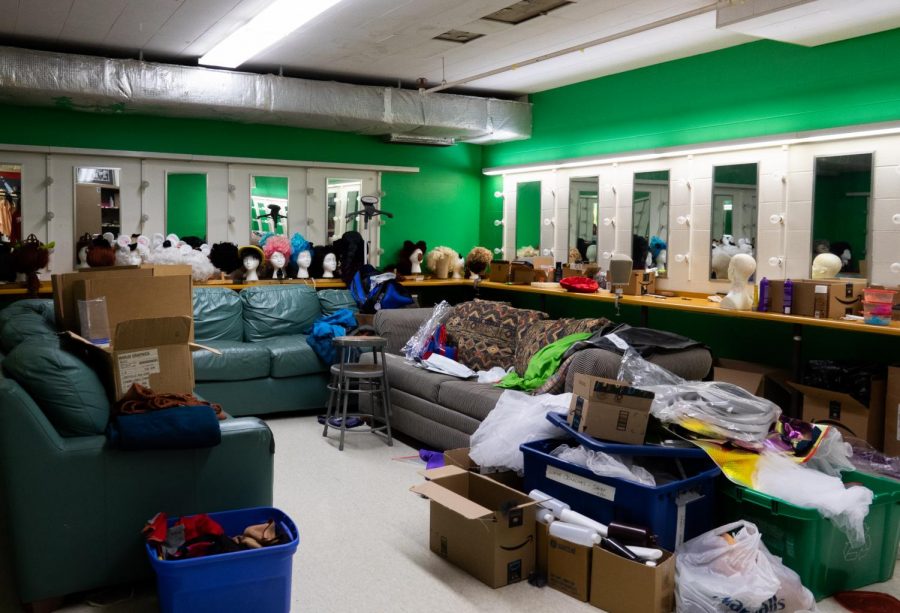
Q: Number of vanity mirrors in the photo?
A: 10